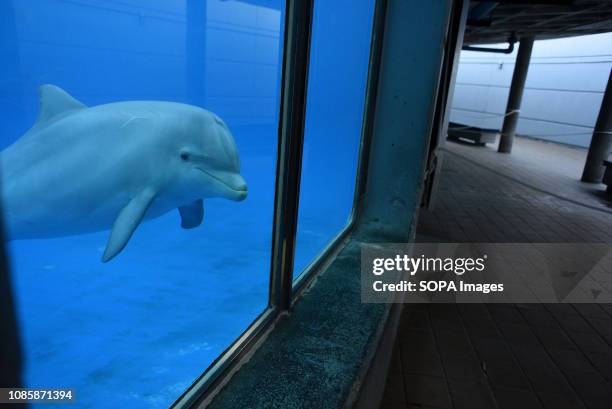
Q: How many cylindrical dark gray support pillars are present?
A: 2